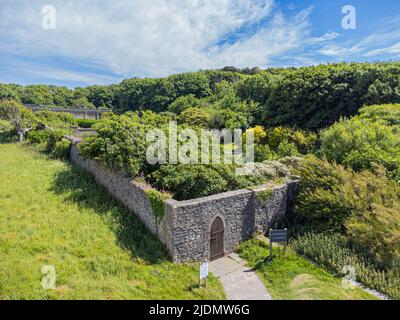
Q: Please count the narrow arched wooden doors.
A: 1